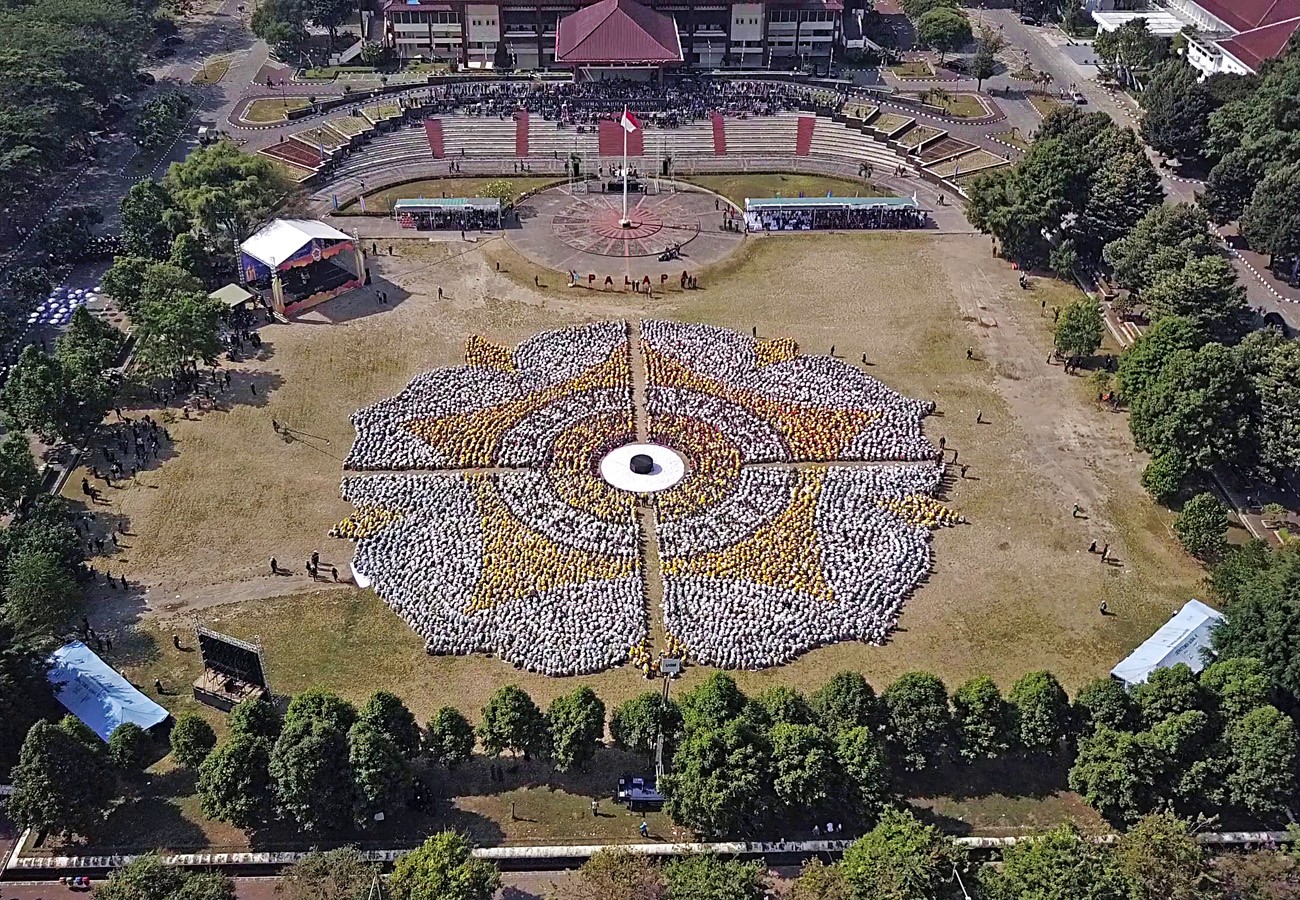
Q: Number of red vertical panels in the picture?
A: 5